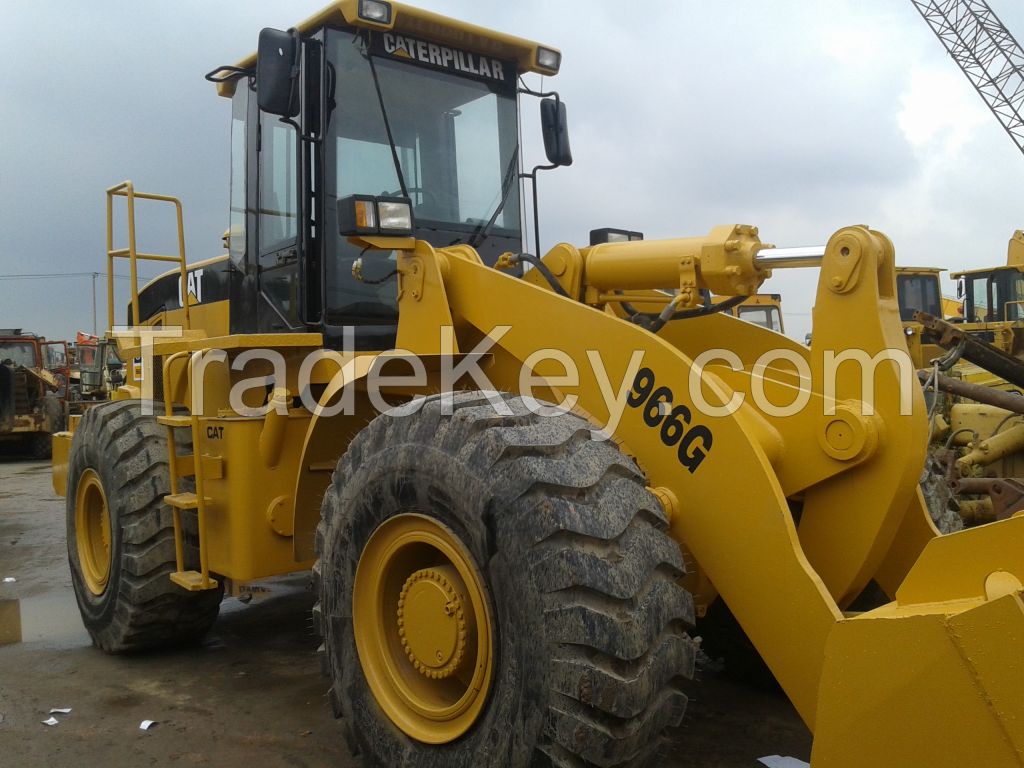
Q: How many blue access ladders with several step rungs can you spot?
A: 0